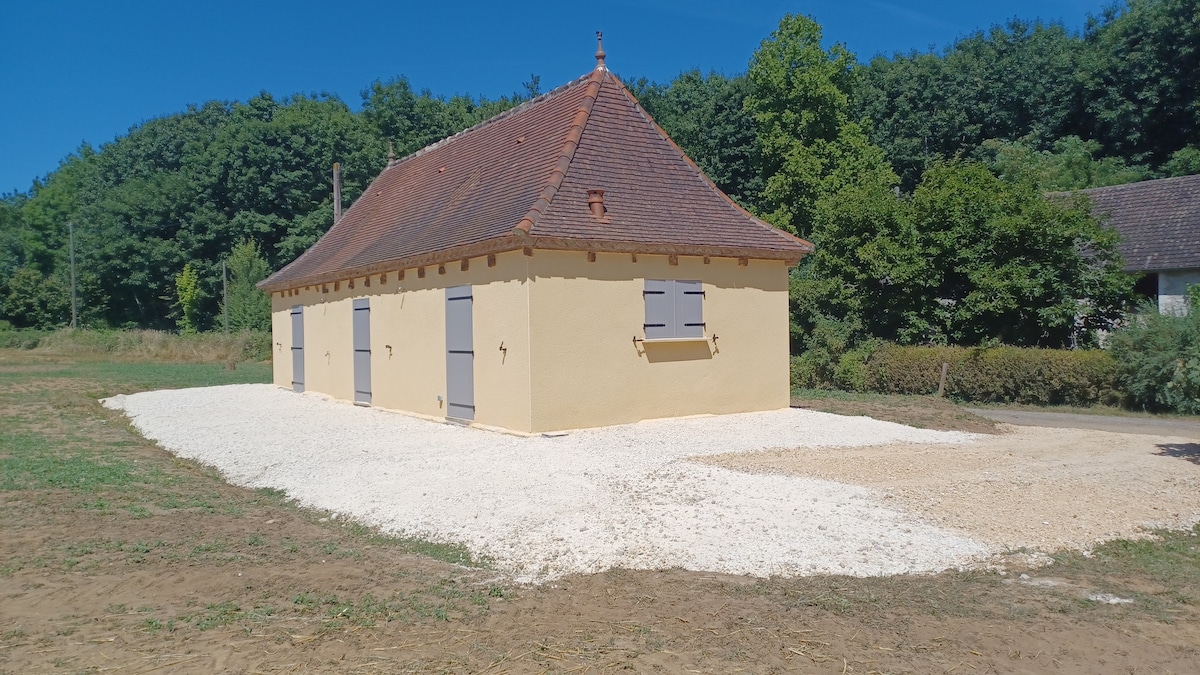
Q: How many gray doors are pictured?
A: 3